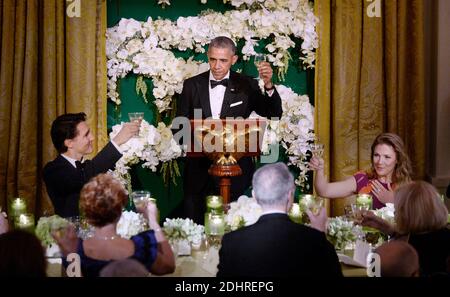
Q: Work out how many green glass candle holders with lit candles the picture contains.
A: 7